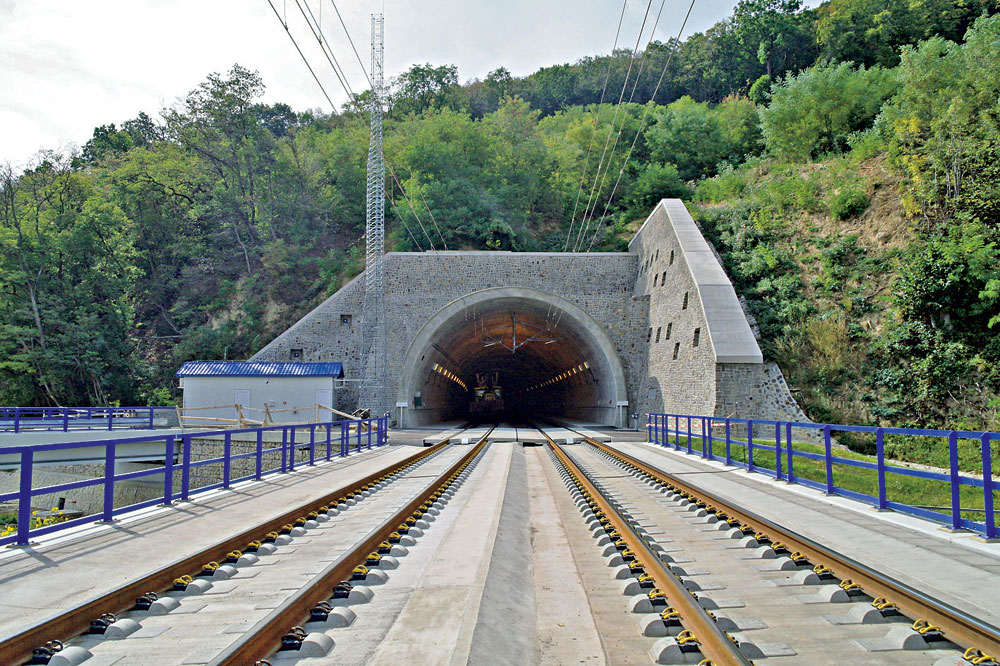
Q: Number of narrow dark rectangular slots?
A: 13